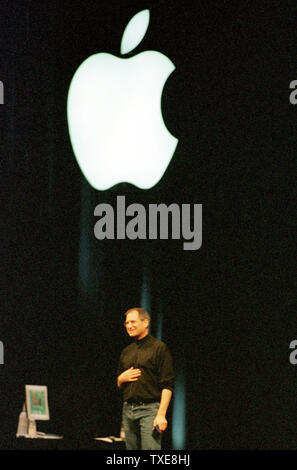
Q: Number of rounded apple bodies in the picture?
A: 1